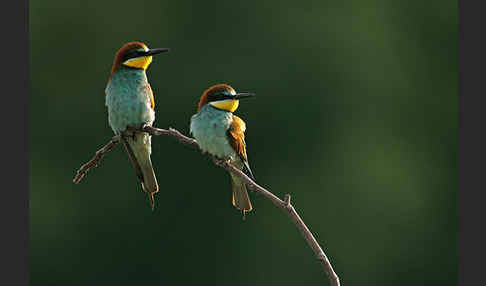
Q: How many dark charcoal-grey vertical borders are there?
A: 2